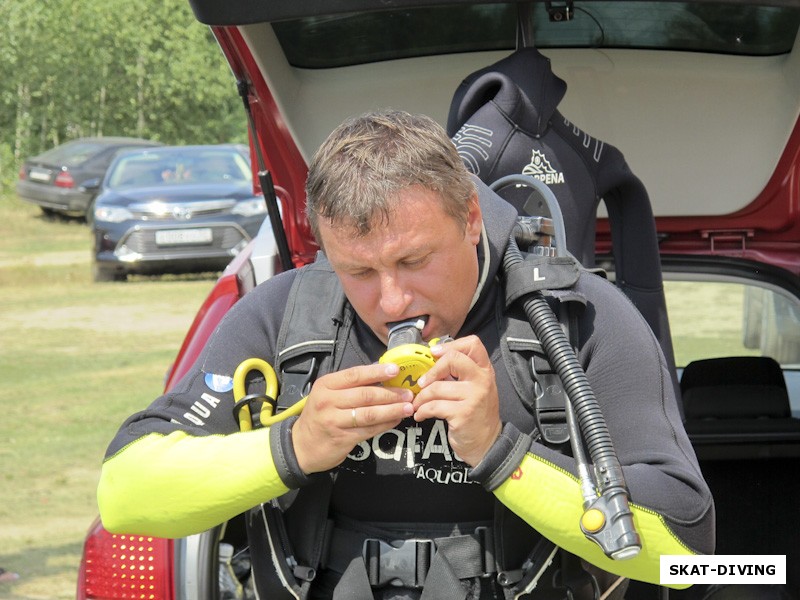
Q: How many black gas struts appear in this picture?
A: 1